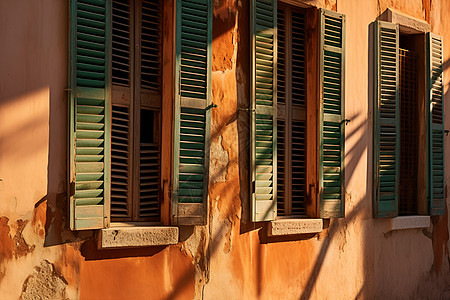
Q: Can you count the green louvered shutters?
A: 6